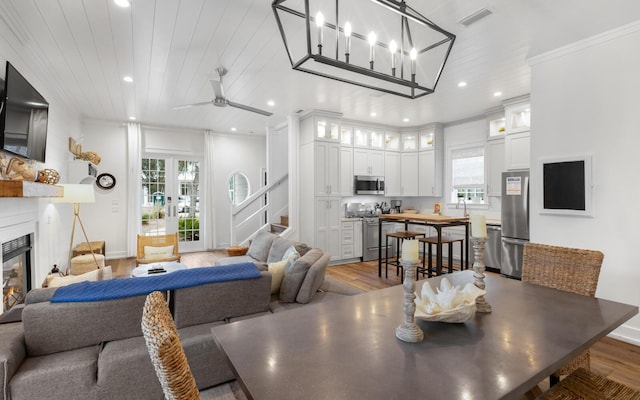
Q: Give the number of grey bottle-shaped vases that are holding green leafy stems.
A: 0